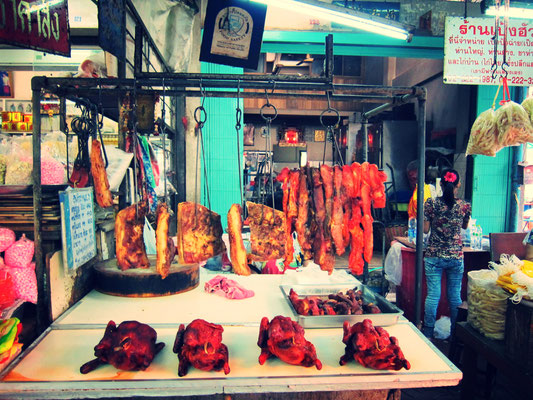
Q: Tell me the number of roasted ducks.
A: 4